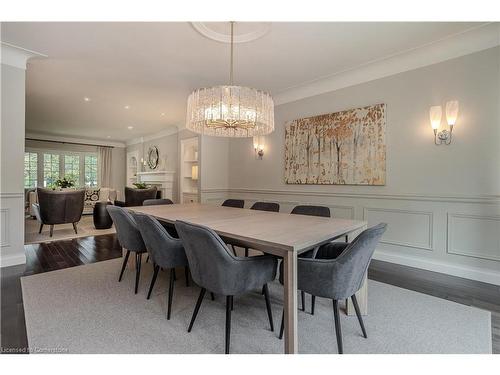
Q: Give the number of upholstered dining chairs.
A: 8